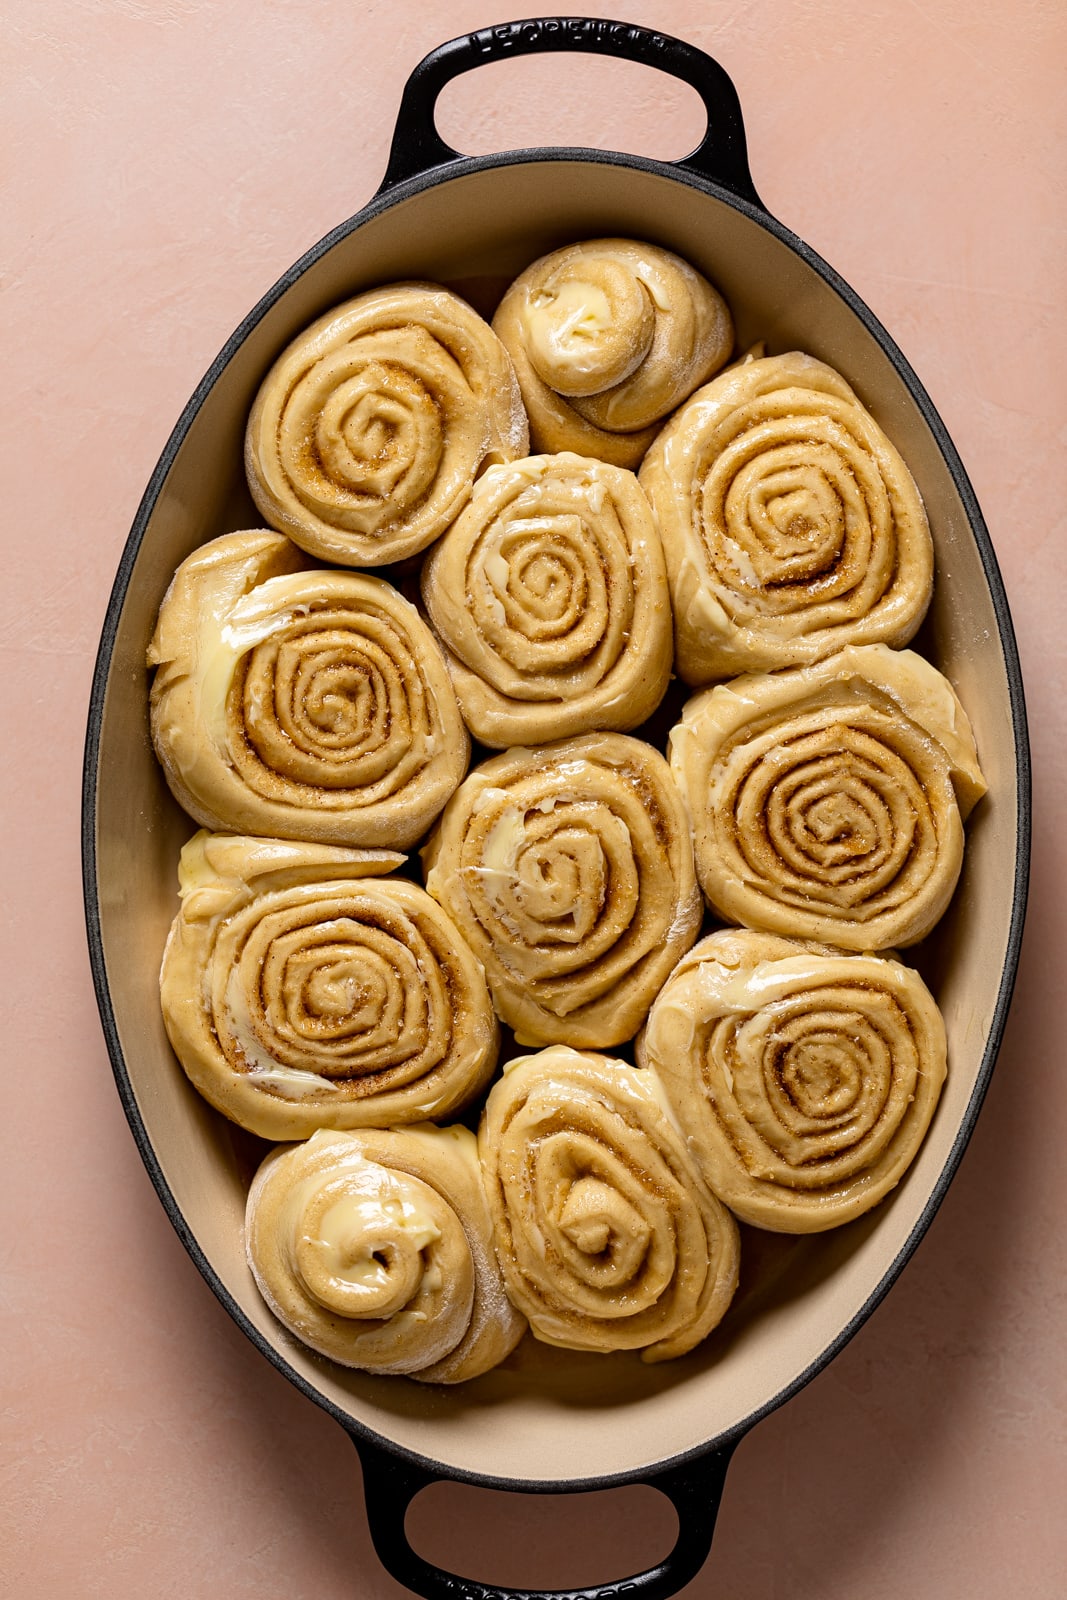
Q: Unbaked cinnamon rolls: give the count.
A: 11